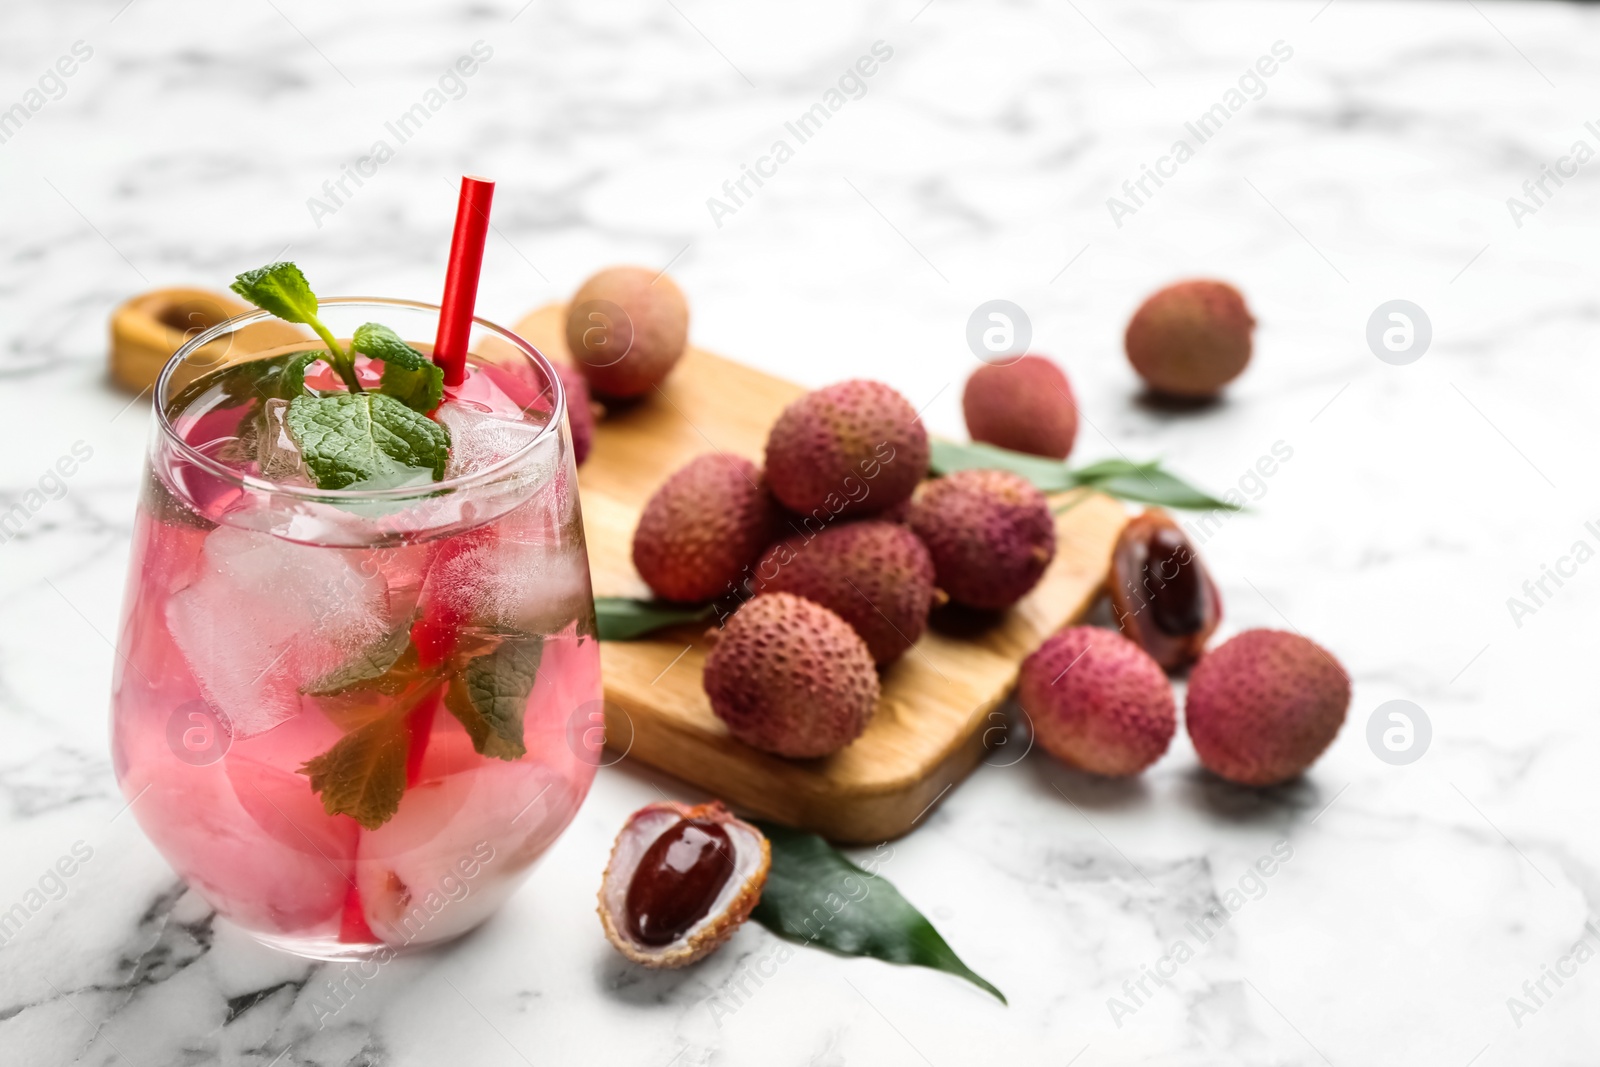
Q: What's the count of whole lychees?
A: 11